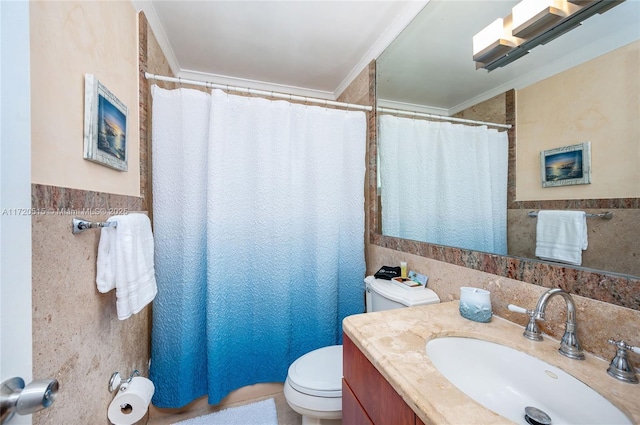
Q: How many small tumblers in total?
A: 1